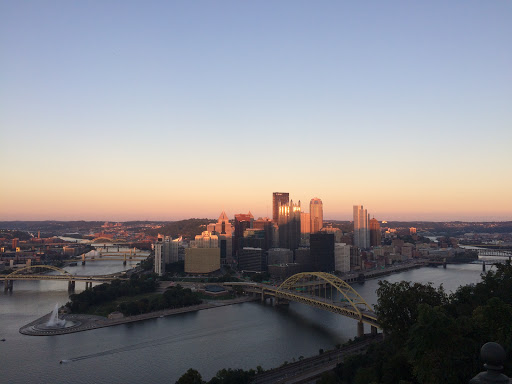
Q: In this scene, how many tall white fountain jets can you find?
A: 1